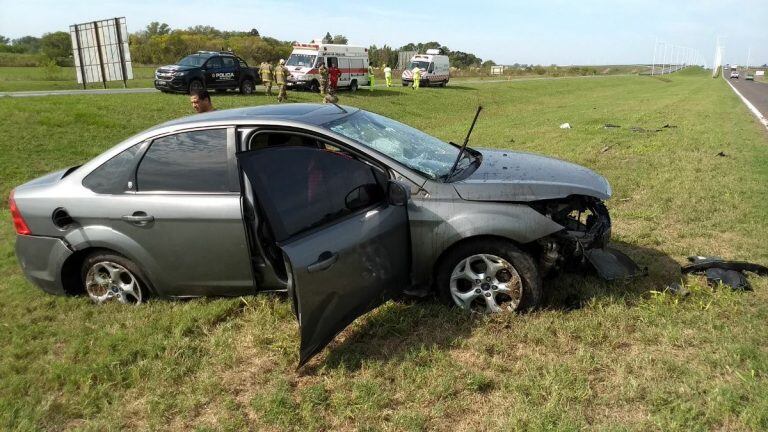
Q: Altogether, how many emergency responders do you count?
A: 7